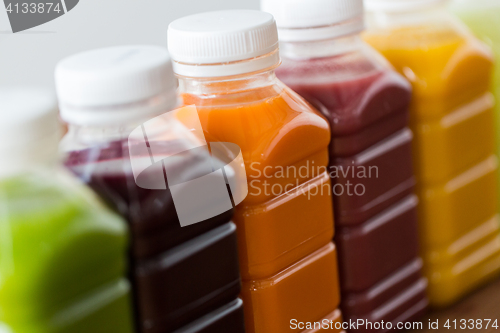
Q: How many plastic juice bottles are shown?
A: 6